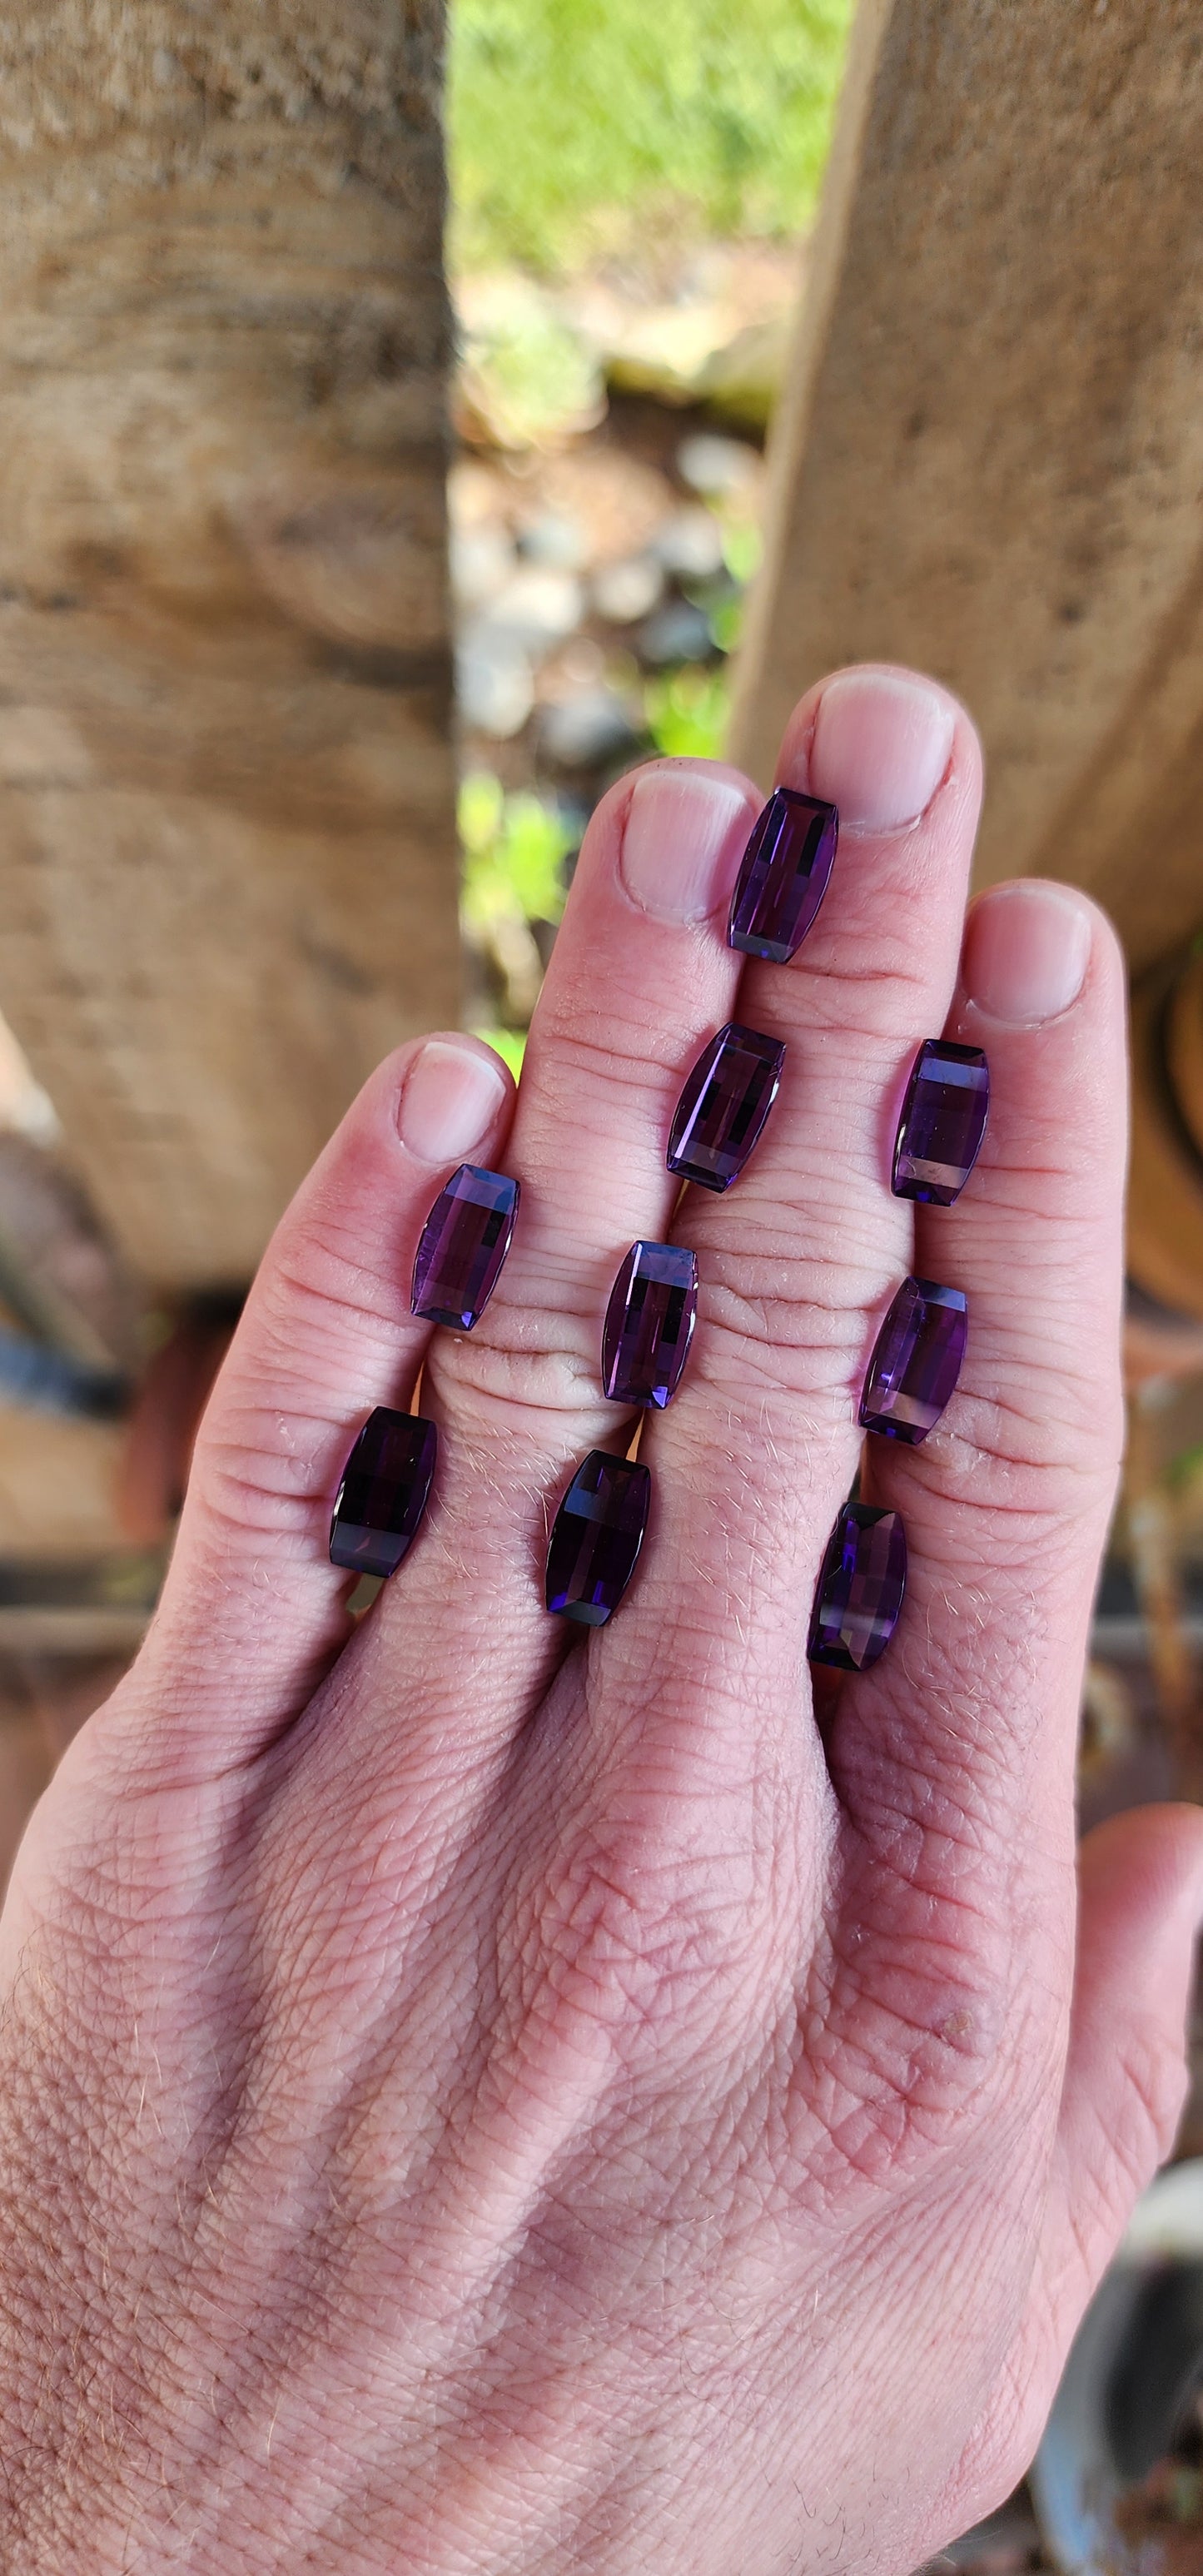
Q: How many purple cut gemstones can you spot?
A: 9